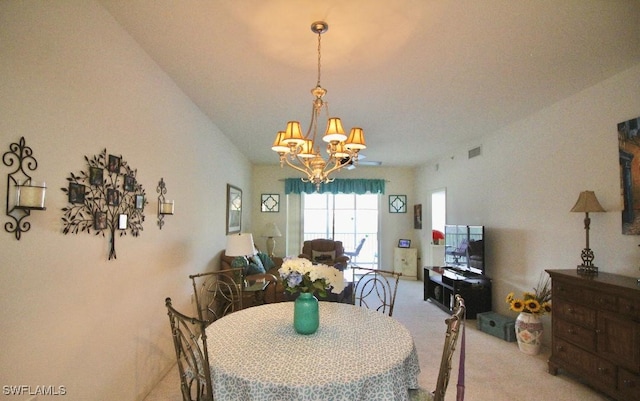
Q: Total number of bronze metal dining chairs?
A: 4